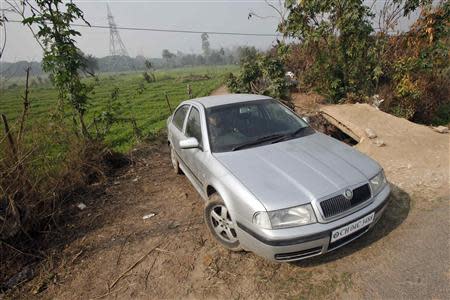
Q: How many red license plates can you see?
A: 0